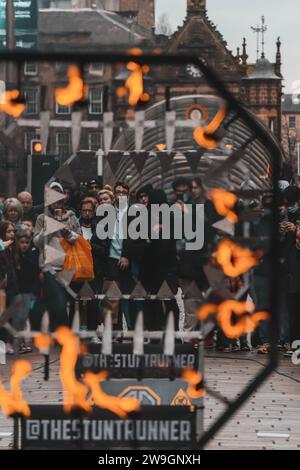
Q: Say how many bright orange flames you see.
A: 11